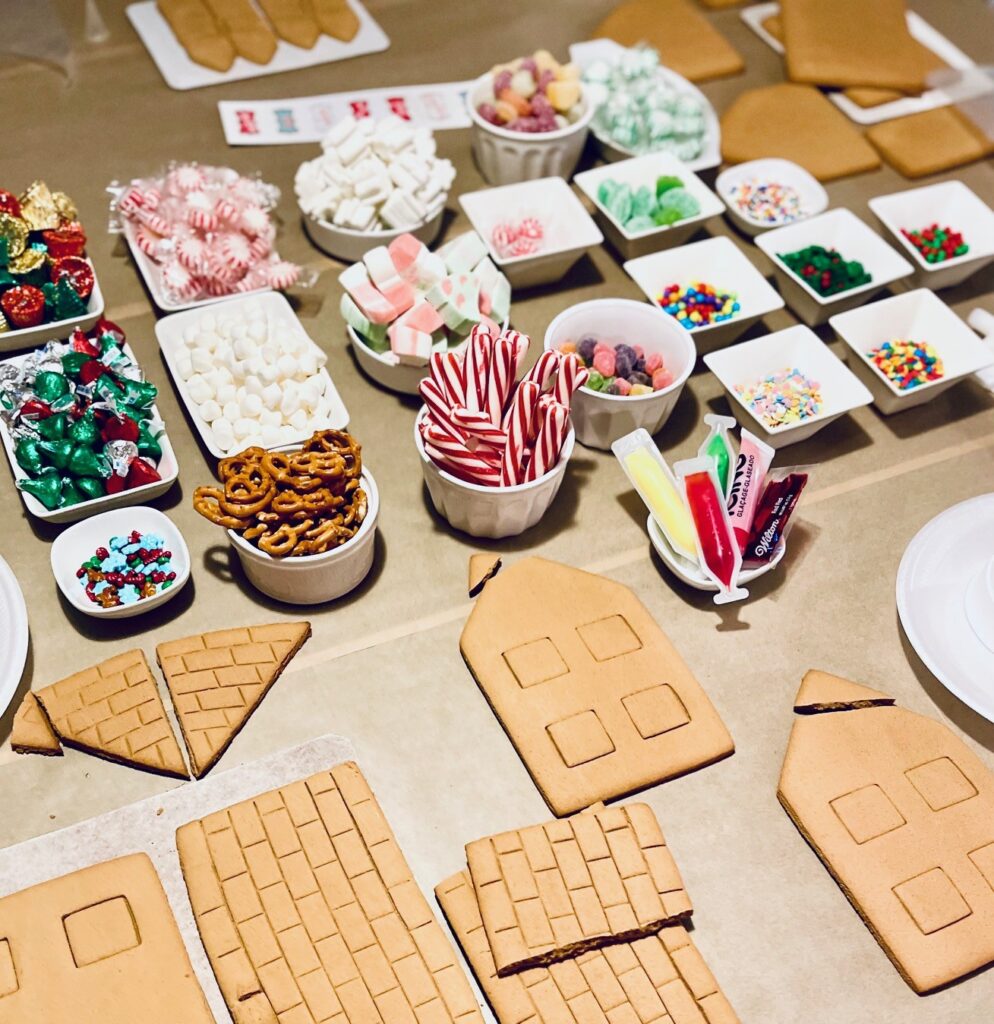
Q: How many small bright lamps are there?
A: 0